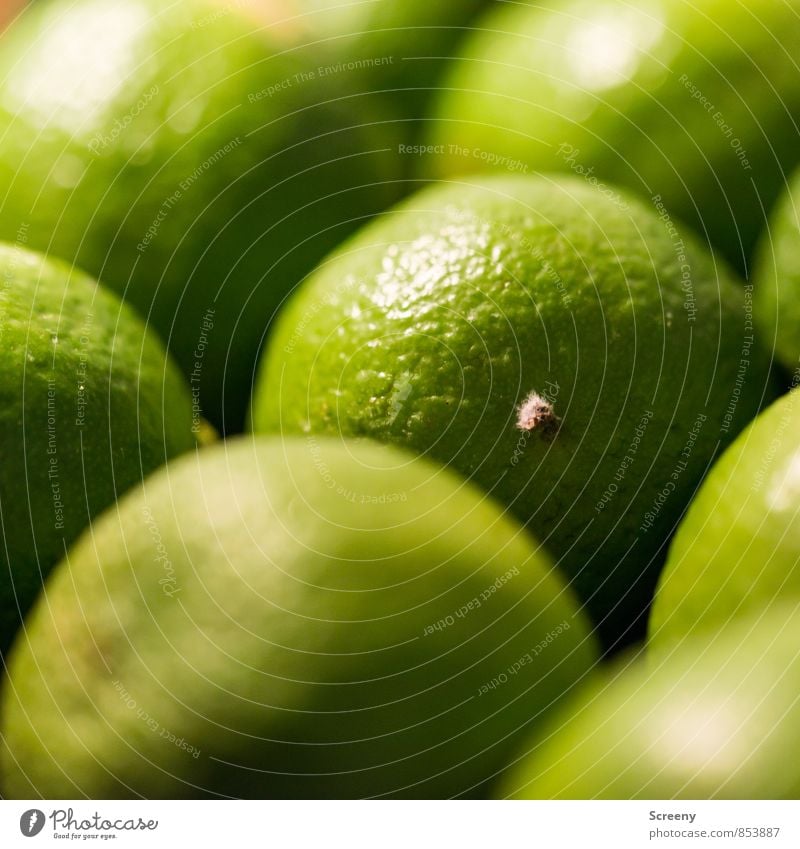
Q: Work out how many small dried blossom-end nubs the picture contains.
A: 1